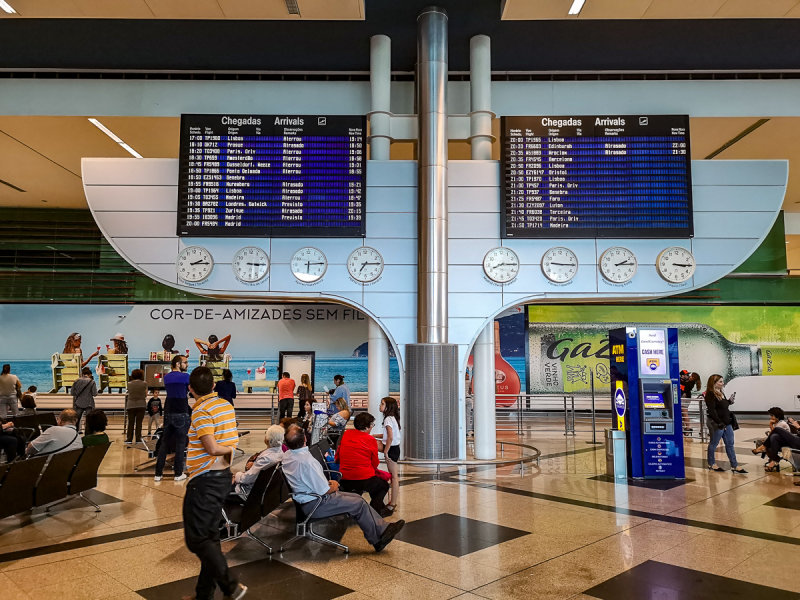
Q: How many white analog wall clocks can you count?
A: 8